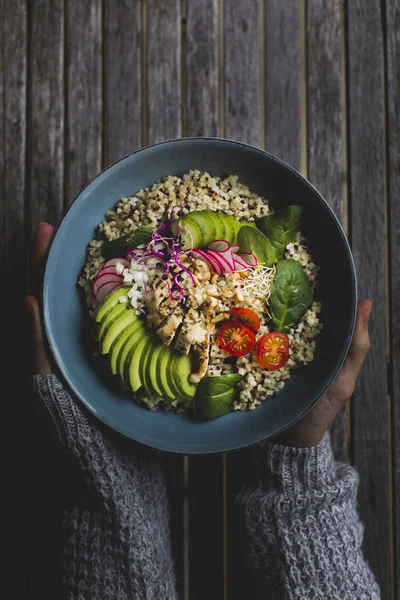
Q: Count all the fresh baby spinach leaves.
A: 5